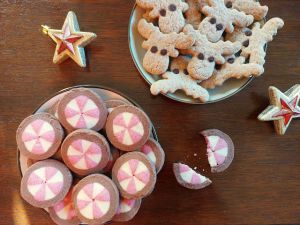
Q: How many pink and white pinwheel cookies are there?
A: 11